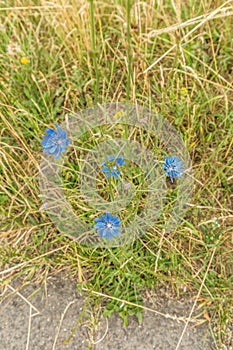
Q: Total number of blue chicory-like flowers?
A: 4